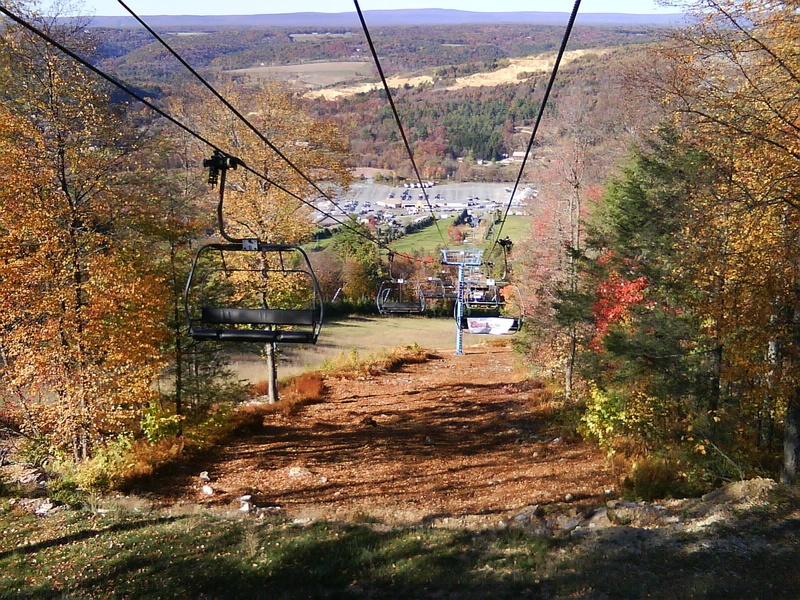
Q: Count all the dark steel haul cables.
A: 4